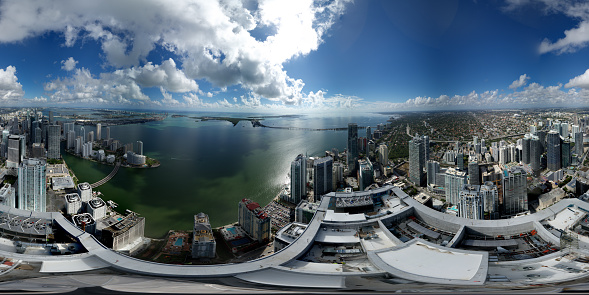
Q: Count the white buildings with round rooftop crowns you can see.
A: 4